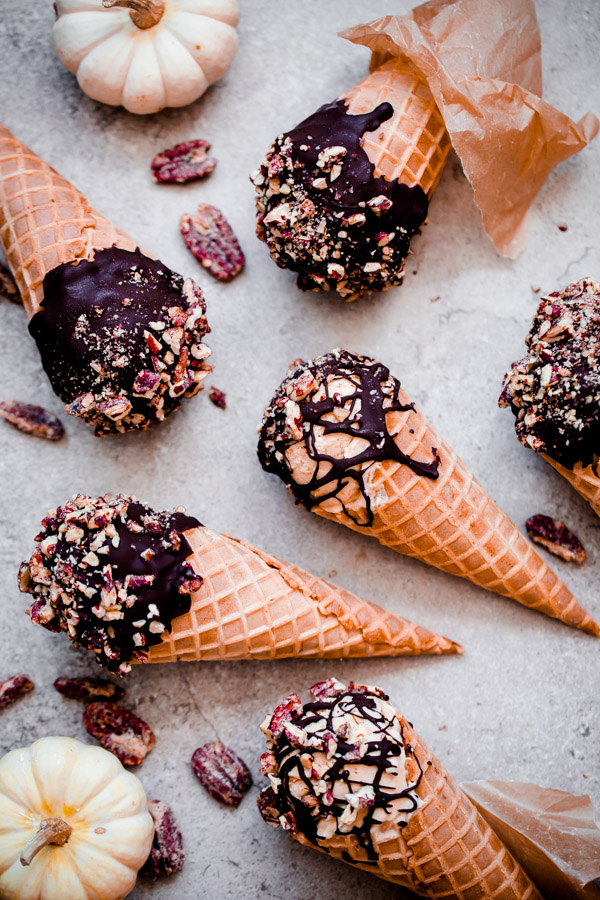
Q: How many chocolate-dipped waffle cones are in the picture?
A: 6